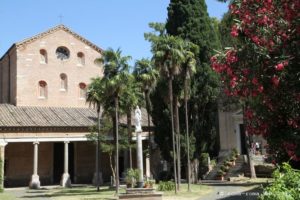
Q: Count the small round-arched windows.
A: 5